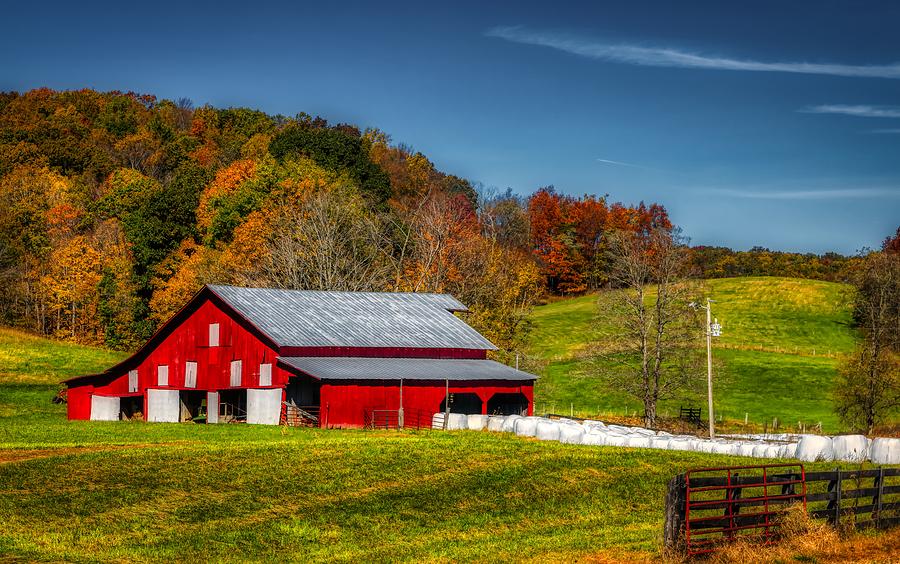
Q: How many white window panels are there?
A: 6